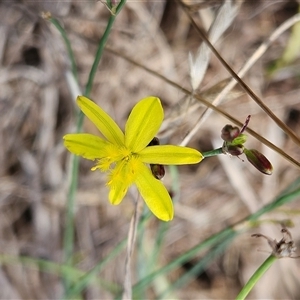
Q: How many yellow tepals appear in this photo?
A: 6